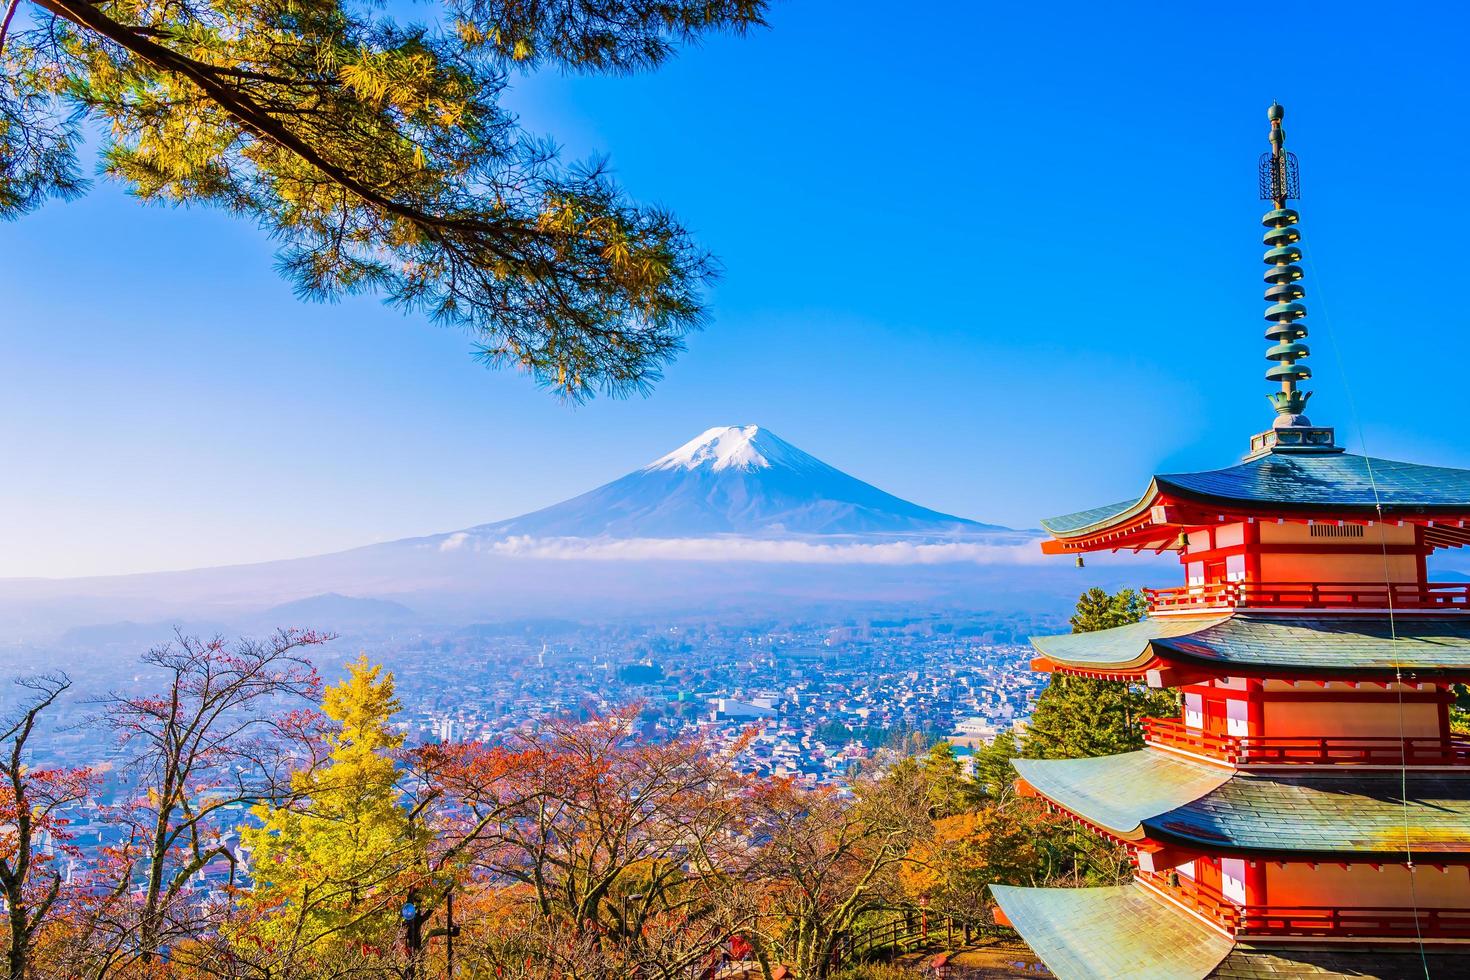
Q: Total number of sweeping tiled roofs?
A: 4